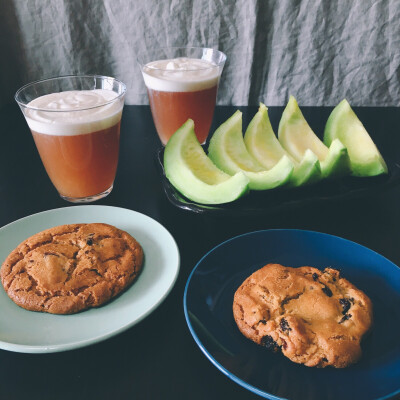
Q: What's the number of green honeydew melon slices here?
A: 5